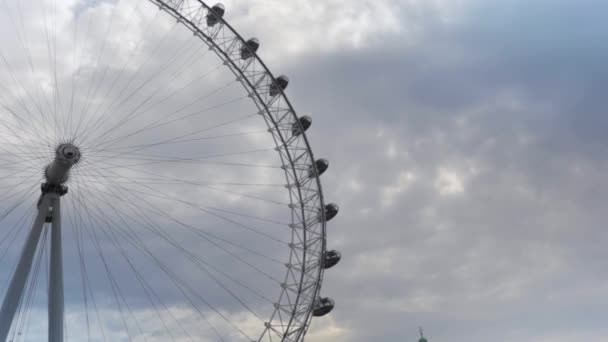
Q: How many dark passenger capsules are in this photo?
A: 8